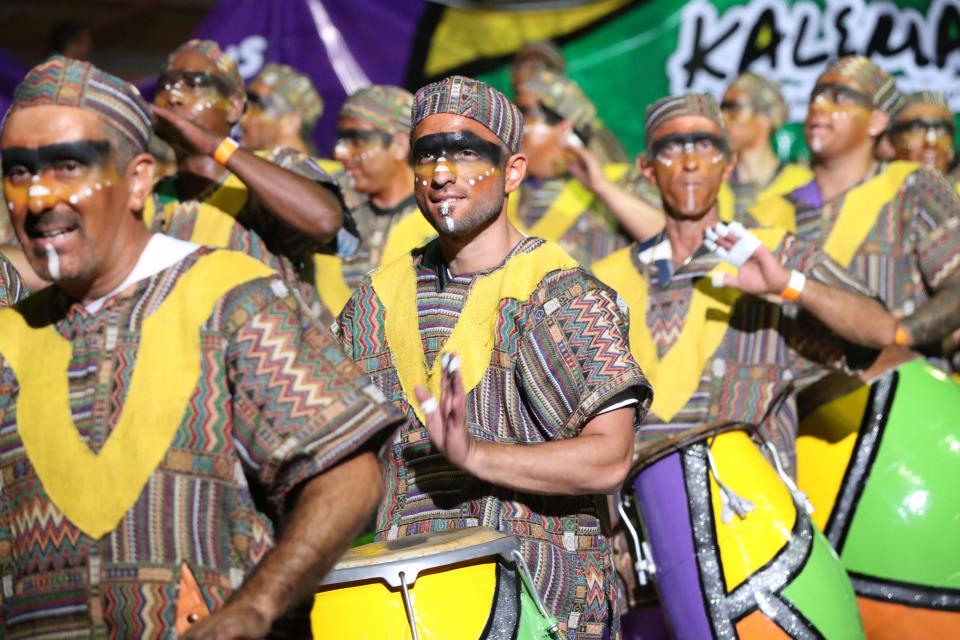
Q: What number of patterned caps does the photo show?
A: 11